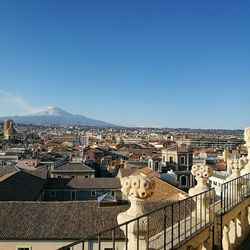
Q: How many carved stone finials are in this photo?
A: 4